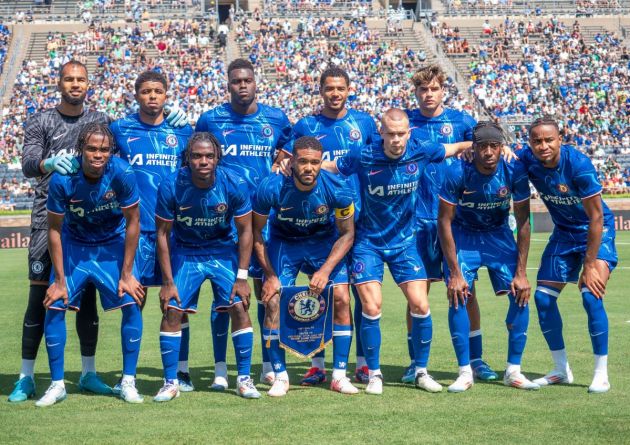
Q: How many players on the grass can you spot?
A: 11